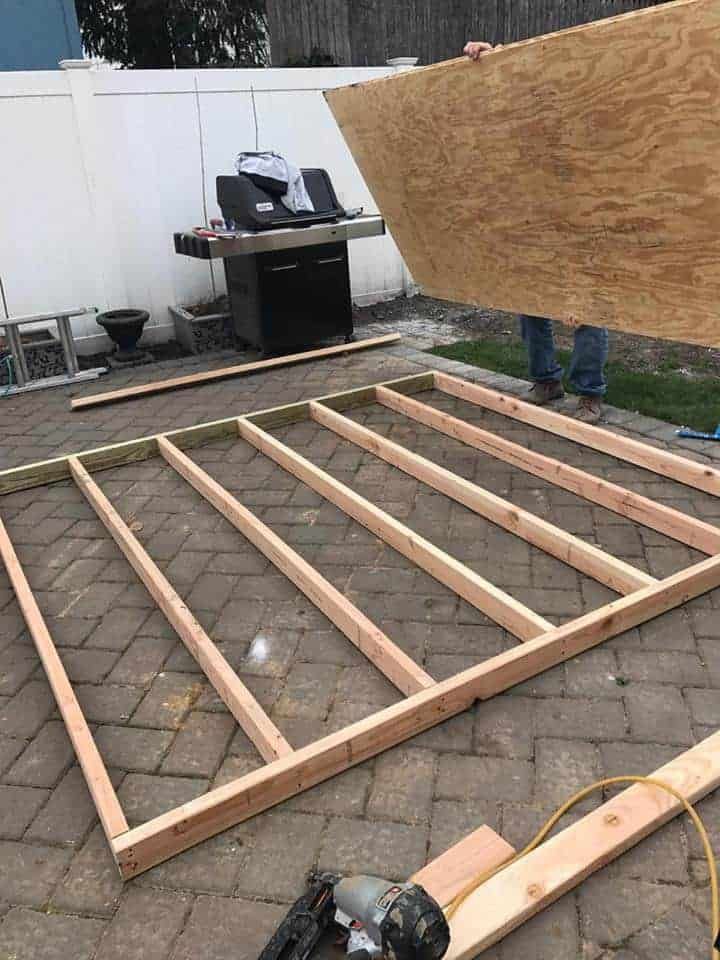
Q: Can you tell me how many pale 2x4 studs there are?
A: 7